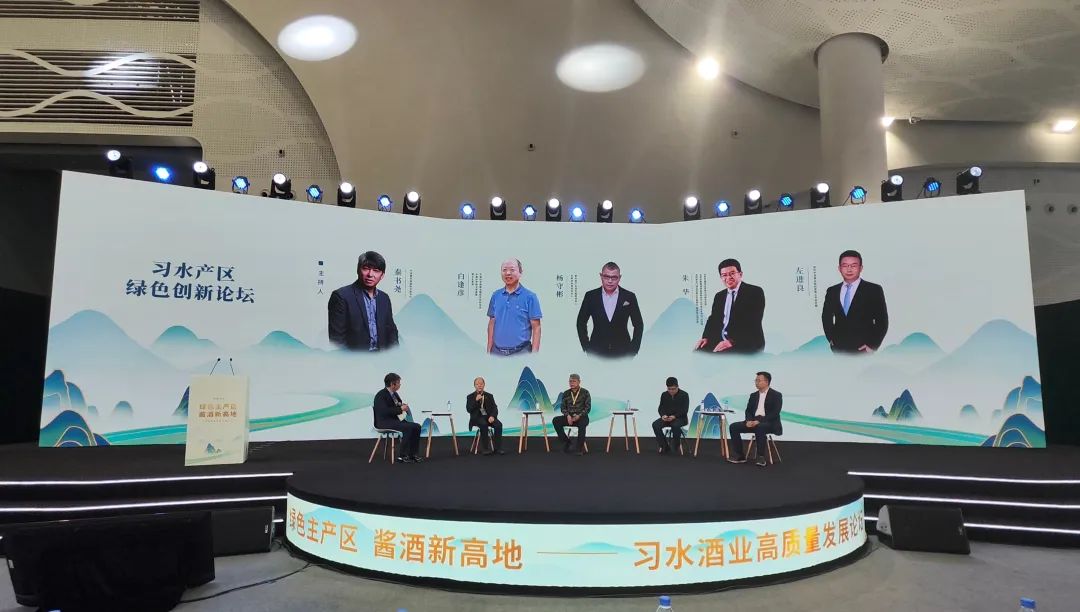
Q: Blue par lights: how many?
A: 12